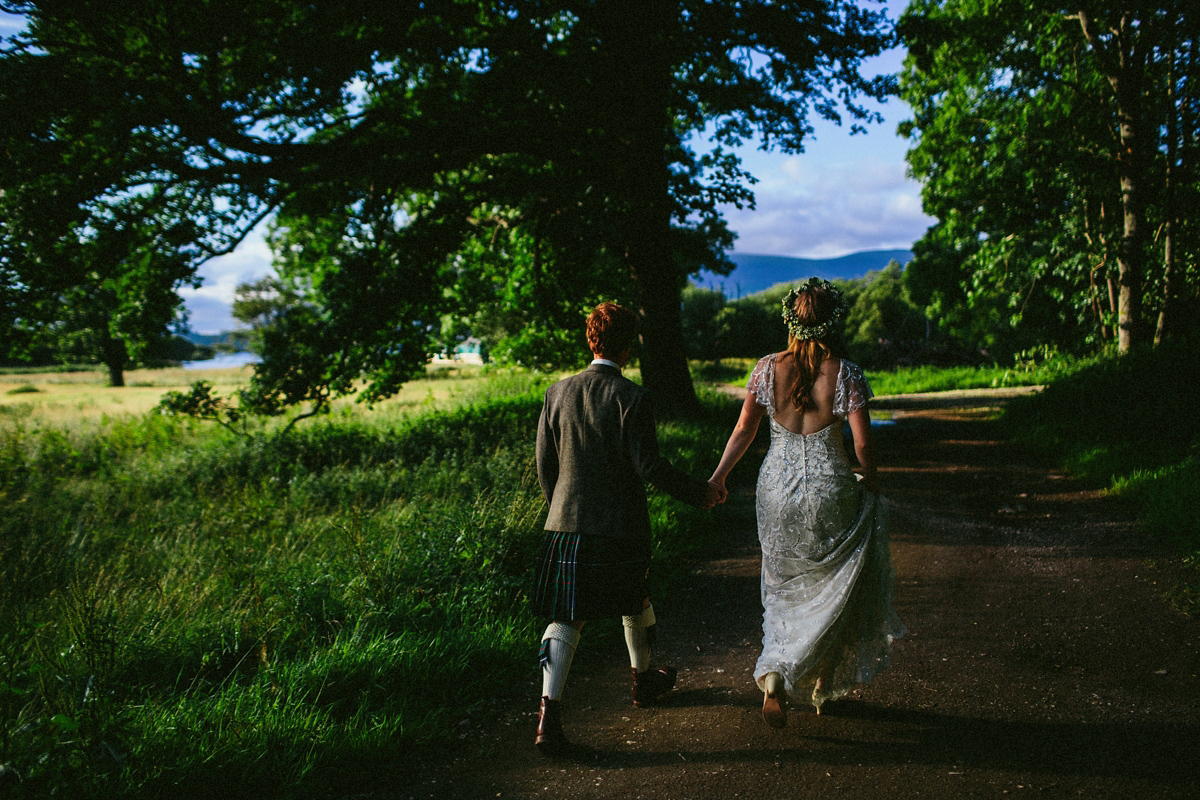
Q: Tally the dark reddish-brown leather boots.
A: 2